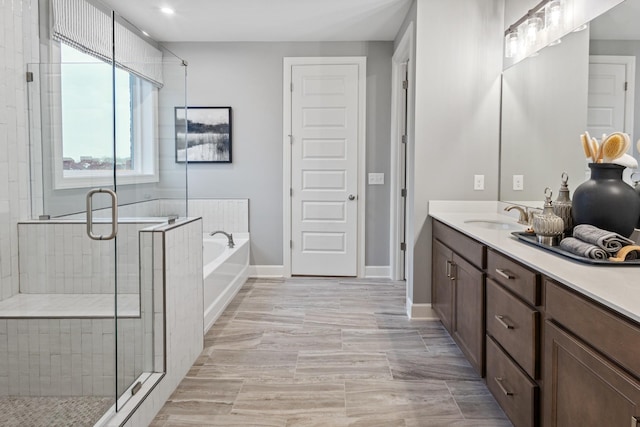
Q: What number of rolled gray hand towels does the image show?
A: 2